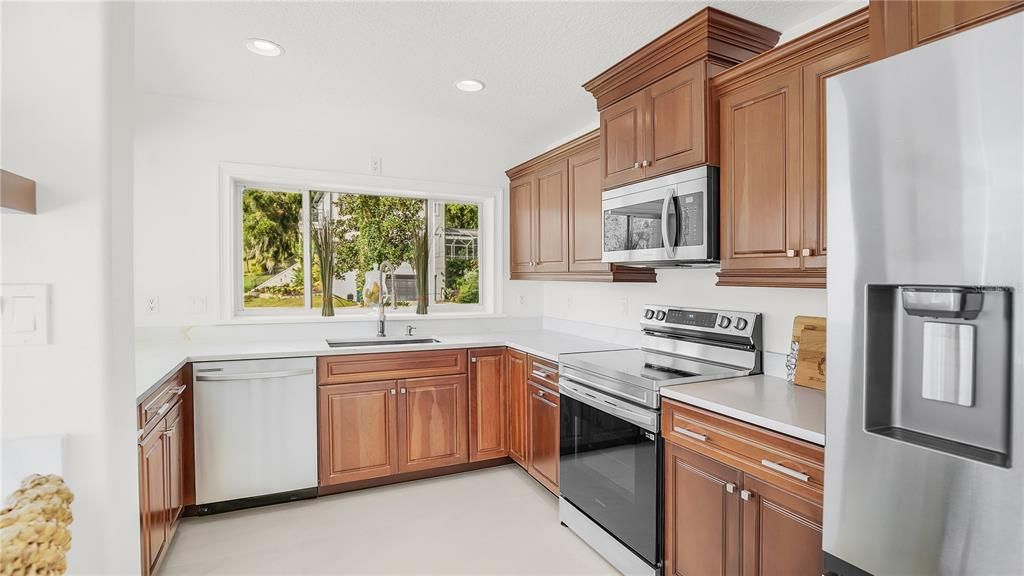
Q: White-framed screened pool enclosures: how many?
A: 1